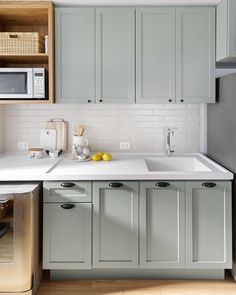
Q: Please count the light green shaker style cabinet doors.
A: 8